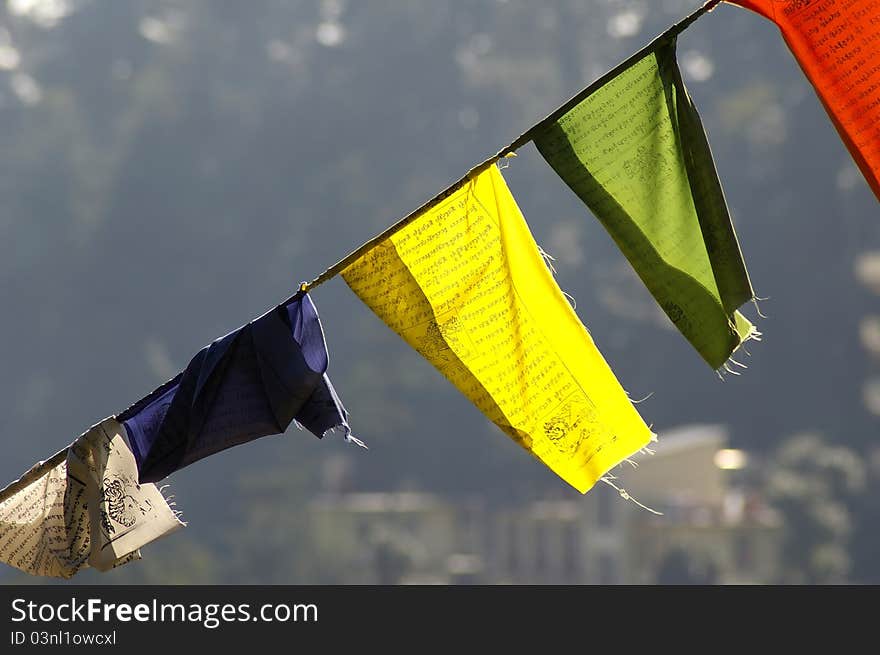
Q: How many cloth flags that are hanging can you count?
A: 5